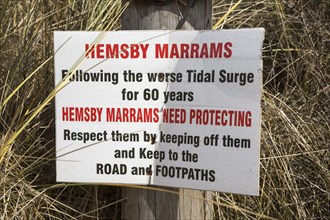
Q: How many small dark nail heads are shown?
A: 3